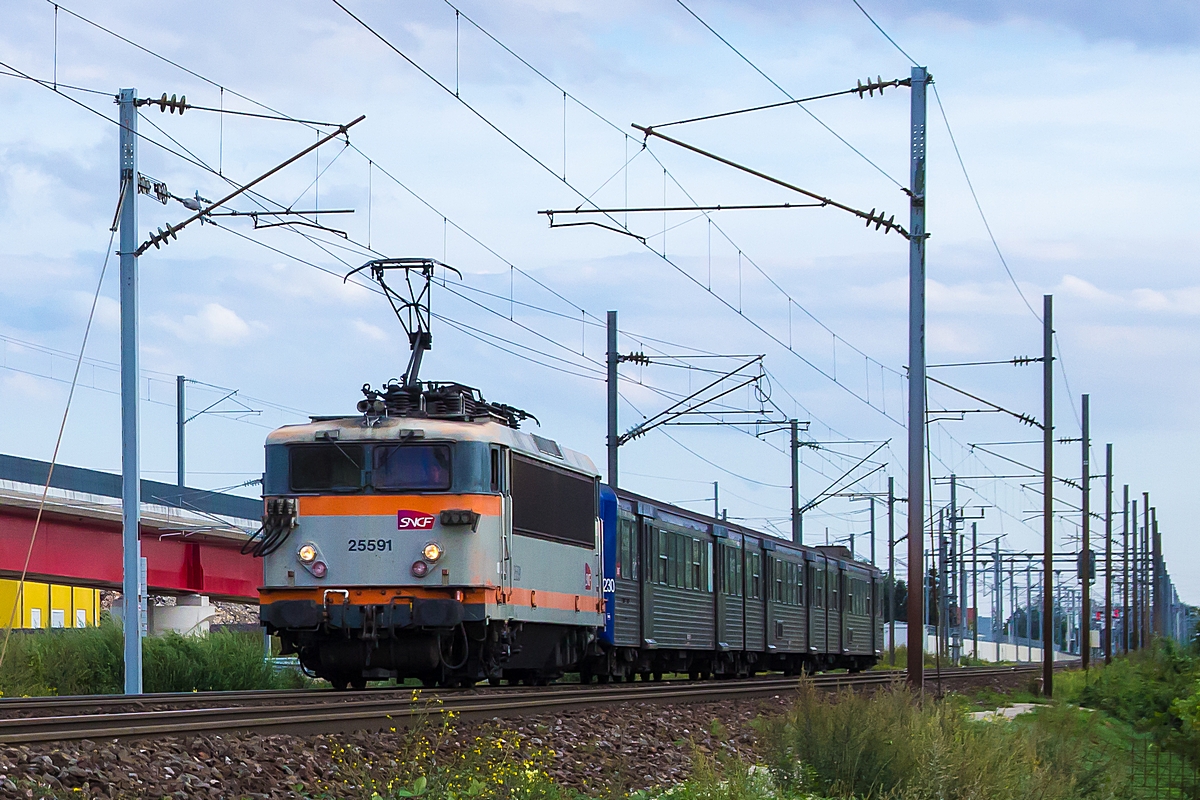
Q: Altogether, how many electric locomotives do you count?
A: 1